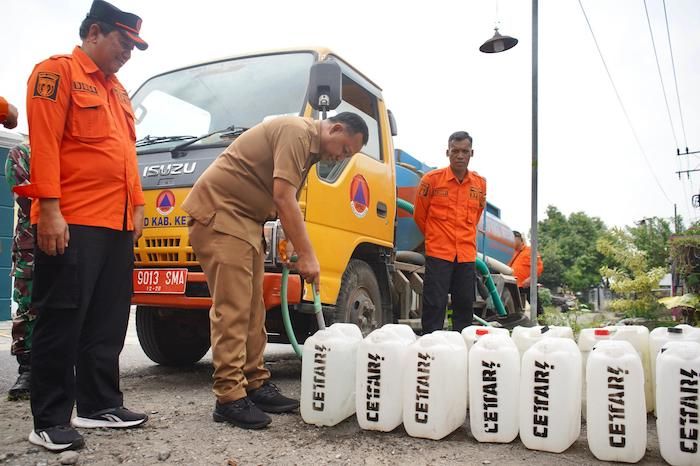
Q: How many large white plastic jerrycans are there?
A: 11